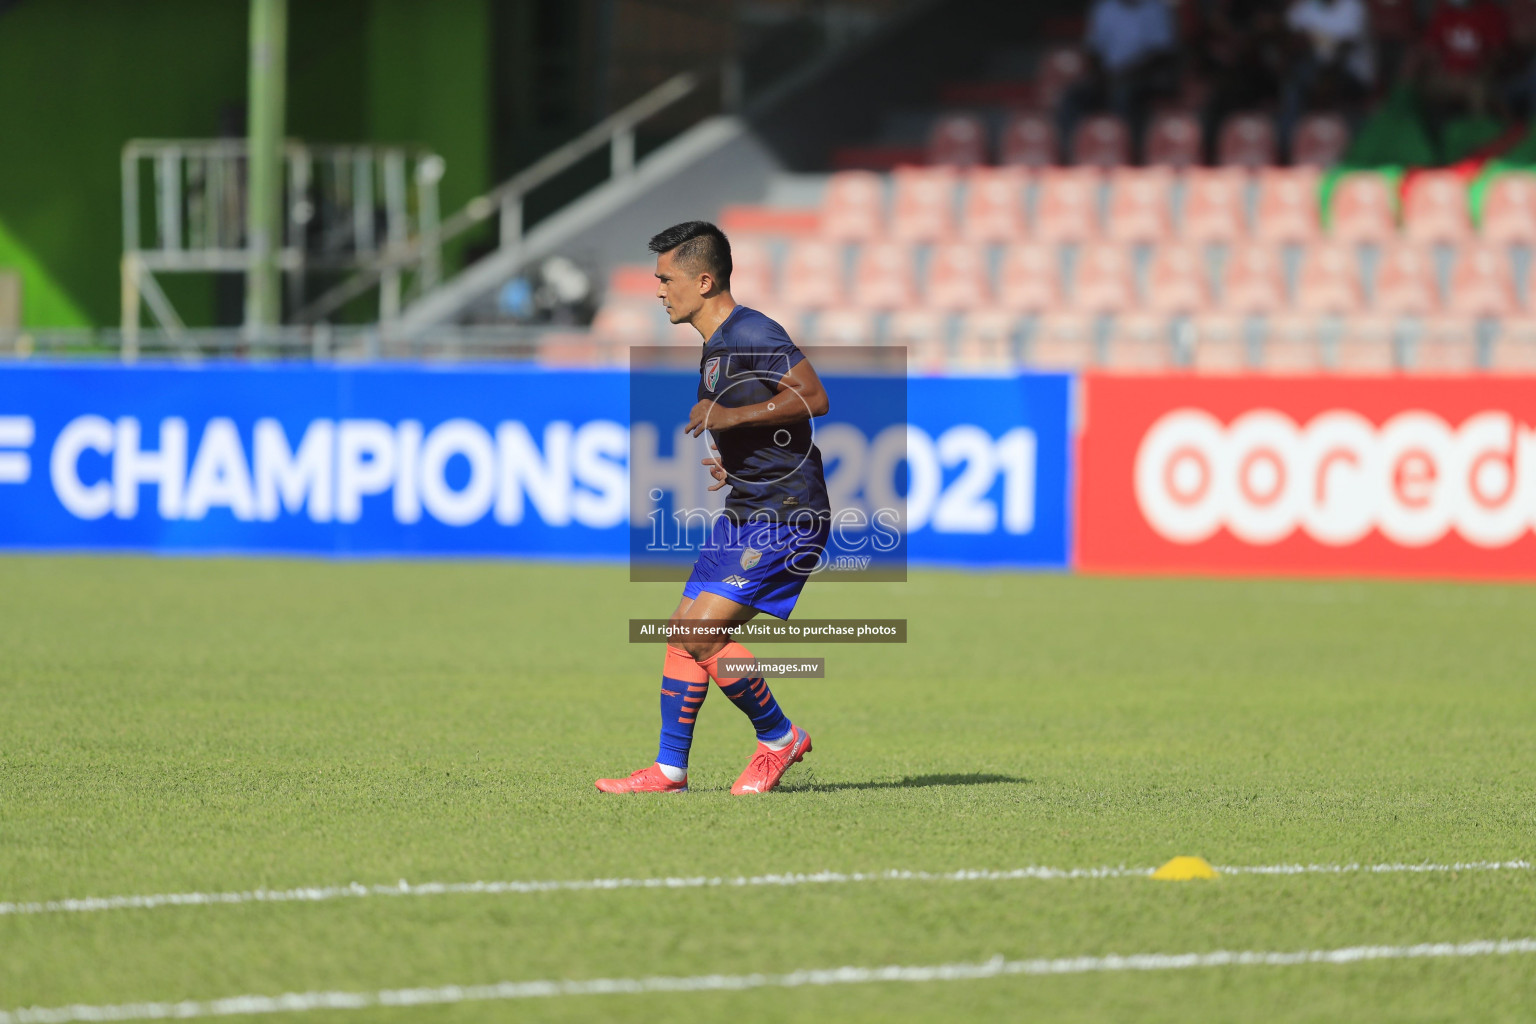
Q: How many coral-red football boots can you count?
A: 2